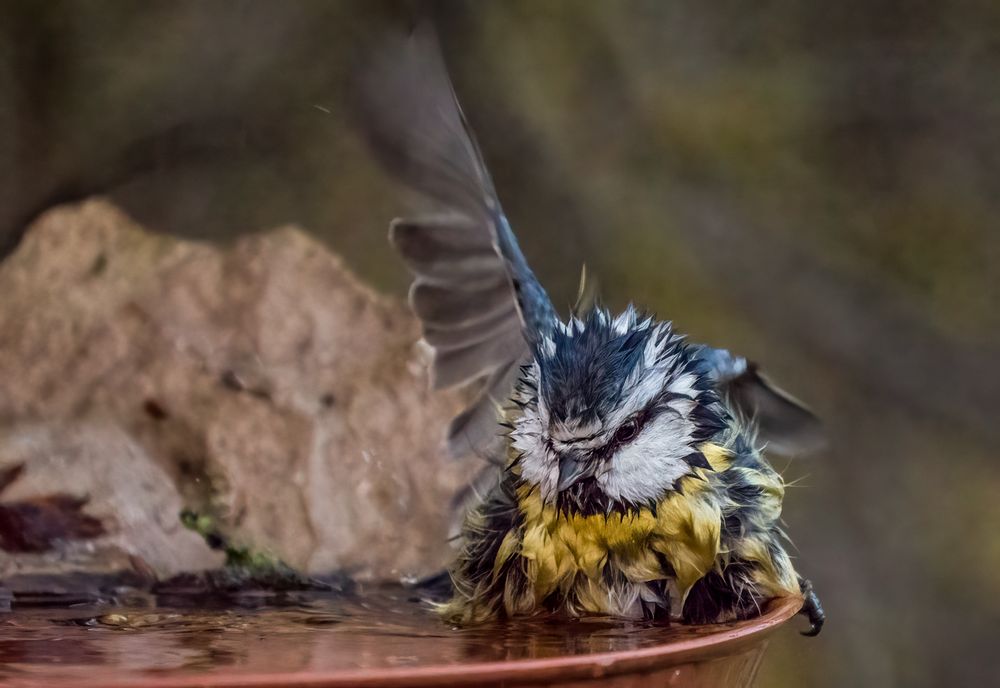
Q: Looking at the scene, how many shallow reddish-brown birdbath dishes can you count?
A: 1